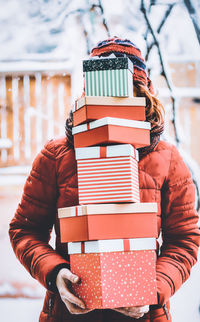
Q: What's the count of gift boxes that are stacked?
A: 6